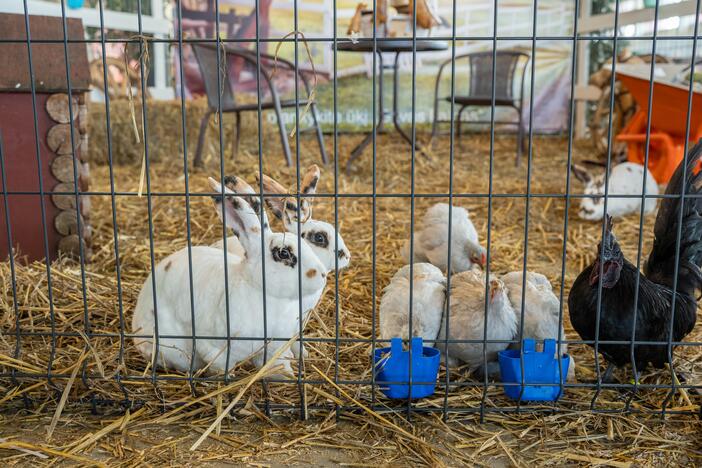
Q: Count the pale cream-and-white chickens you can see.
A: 4